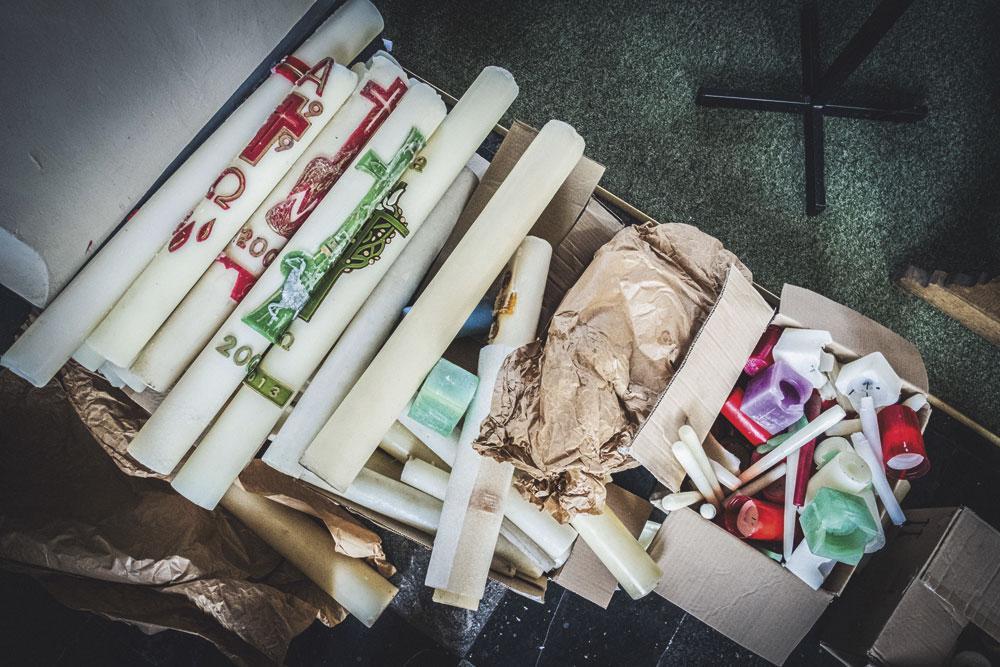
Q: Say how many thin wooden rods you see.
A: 1